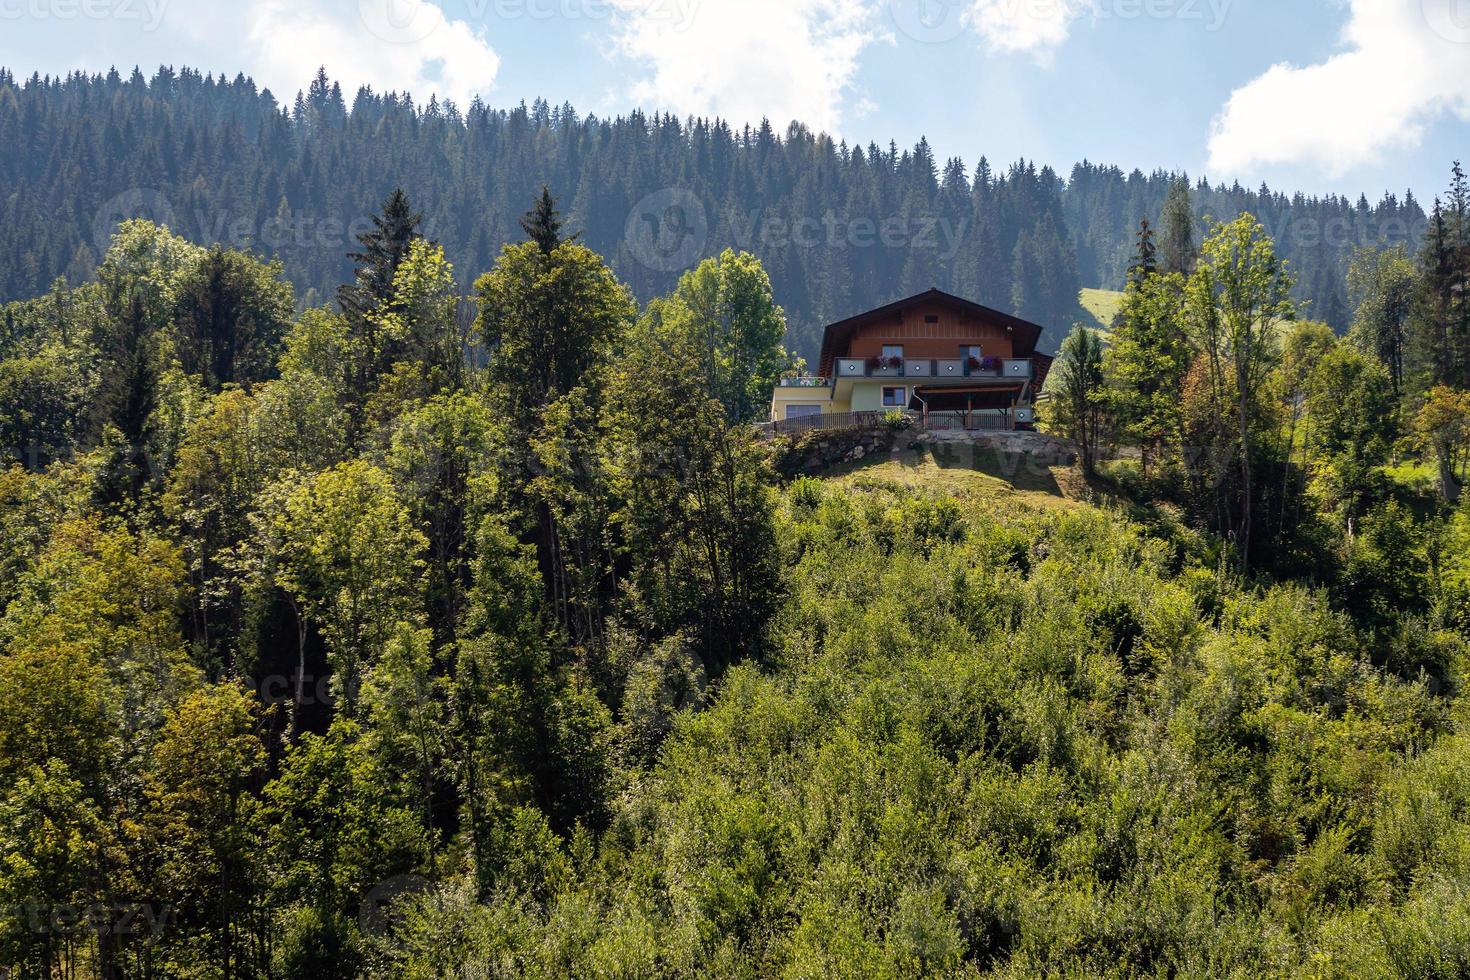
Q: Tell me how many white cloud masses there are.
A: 4